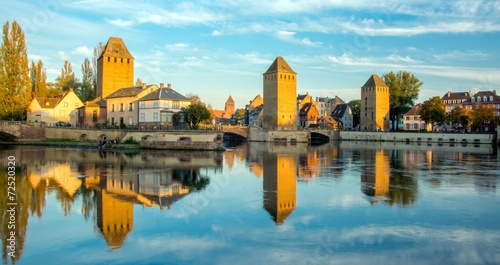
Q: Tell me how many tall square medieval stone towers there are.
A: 3